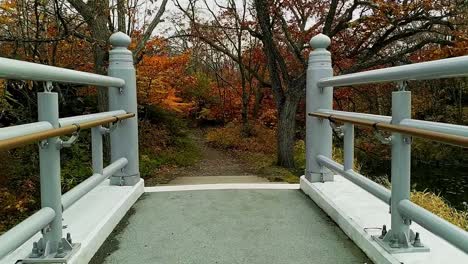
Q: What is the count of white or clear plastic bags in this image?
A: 0